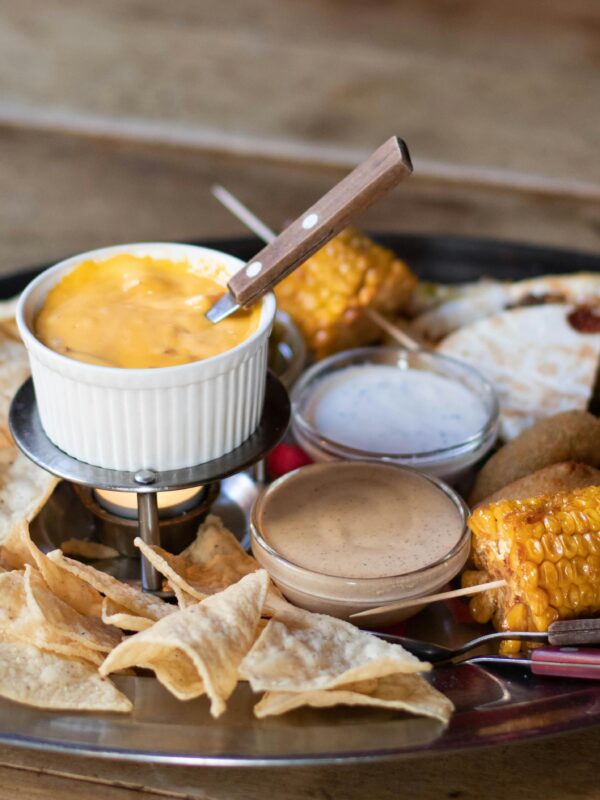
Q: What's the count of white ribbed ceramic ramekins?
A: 1